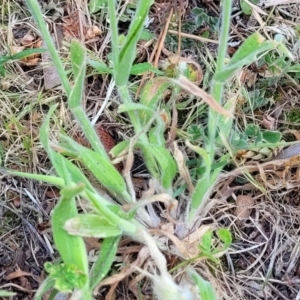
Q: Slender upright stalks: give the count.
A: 3